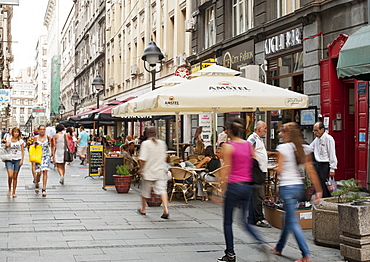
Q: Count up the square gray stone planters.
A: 2